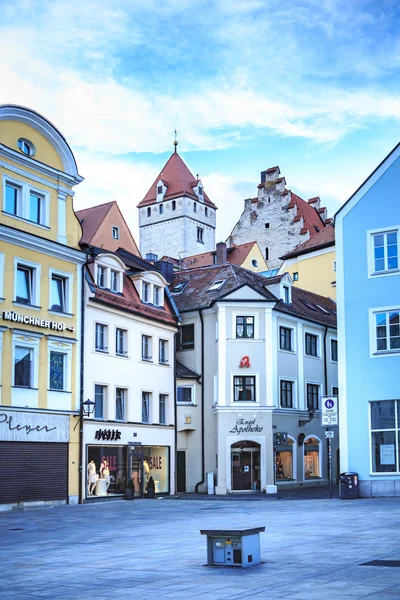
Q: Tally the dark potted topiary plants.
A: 2